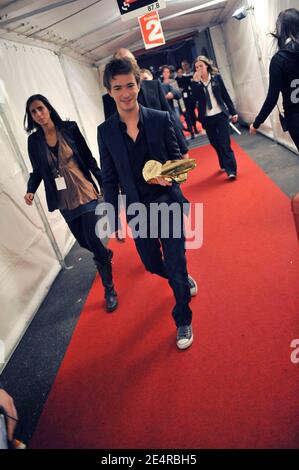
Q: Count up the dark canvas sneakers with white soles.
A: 2